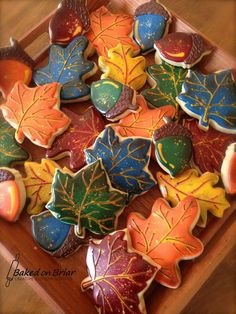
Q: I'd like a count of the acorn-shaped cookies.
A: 9